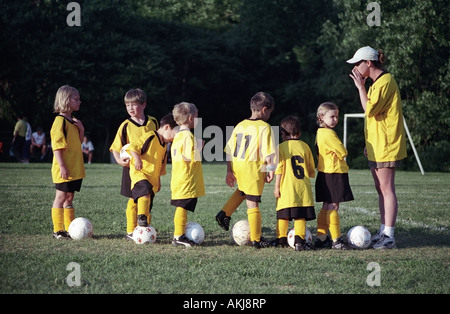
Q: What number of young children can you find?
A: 7